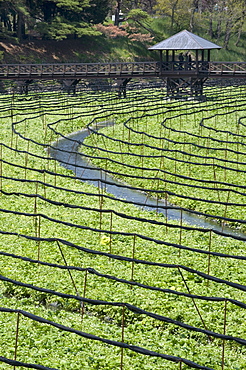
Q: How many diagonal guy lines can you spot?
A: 2